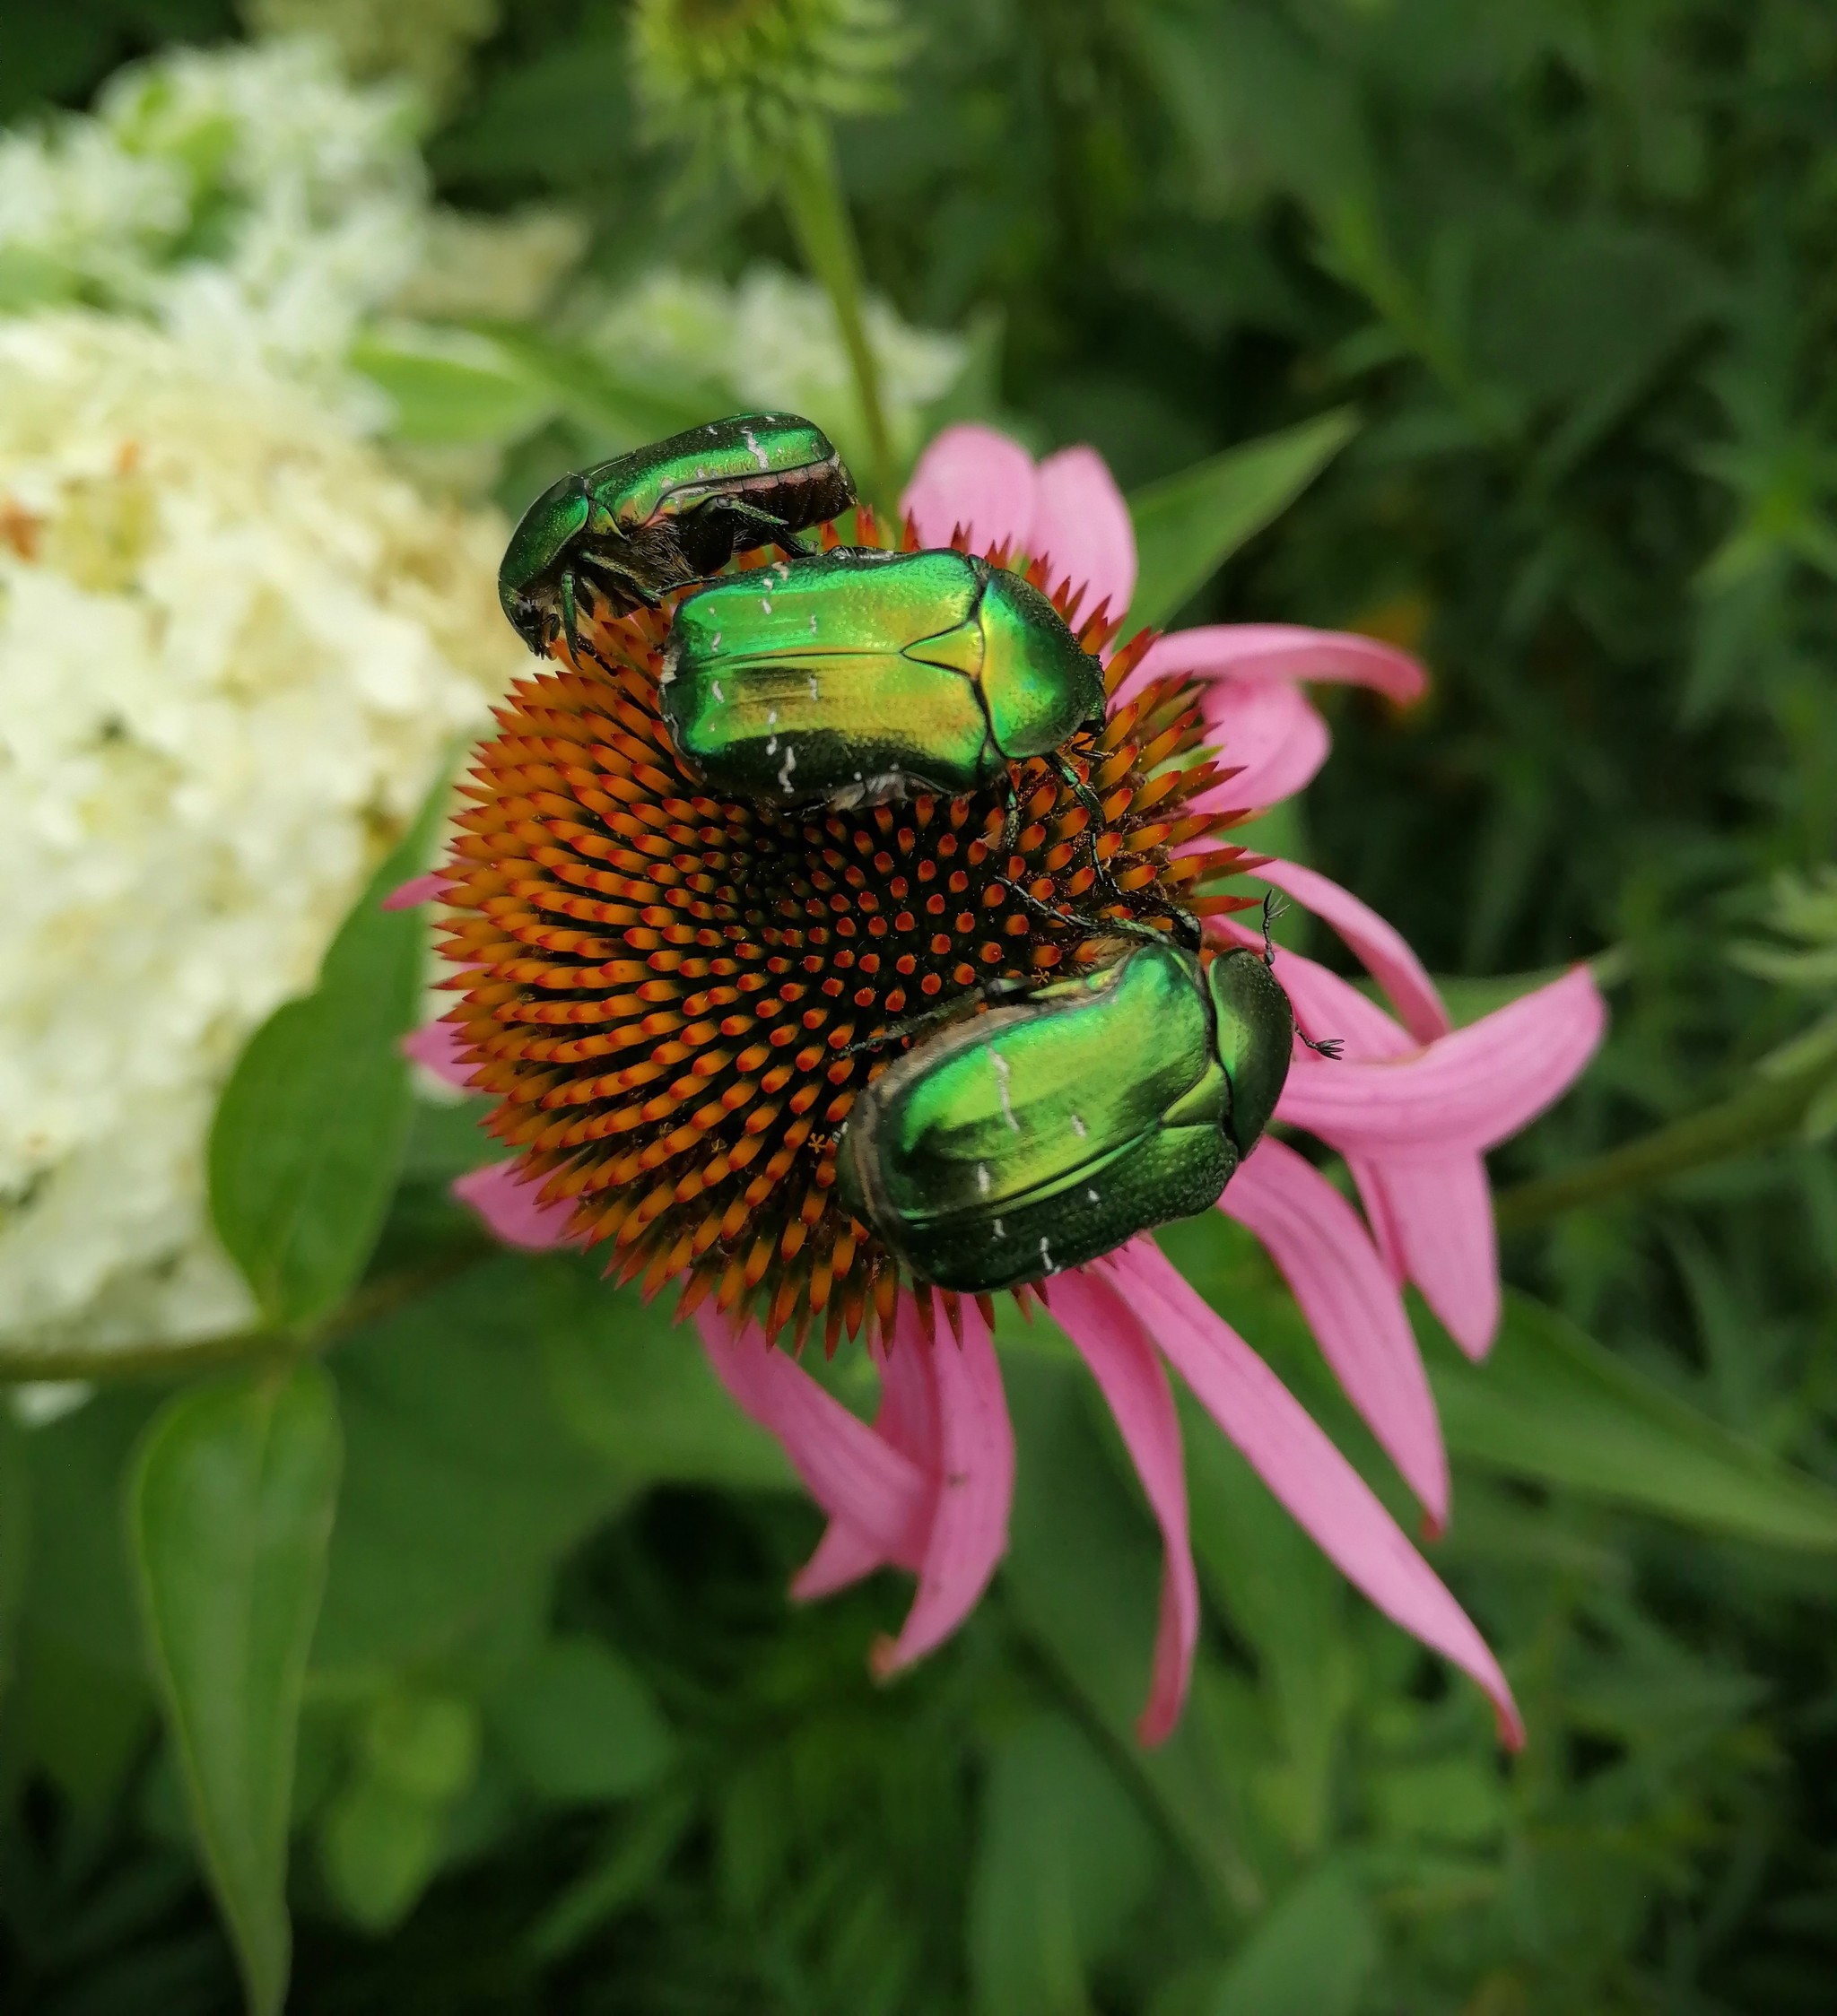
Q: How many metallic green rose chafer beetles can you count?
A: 3